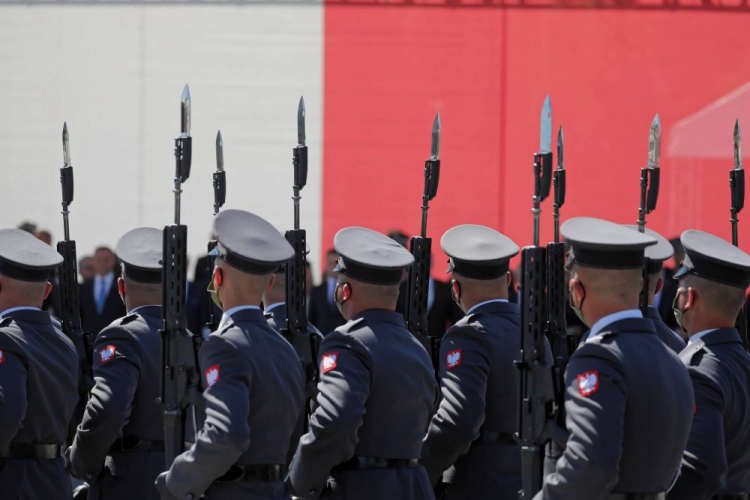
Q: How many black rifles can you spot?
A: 9